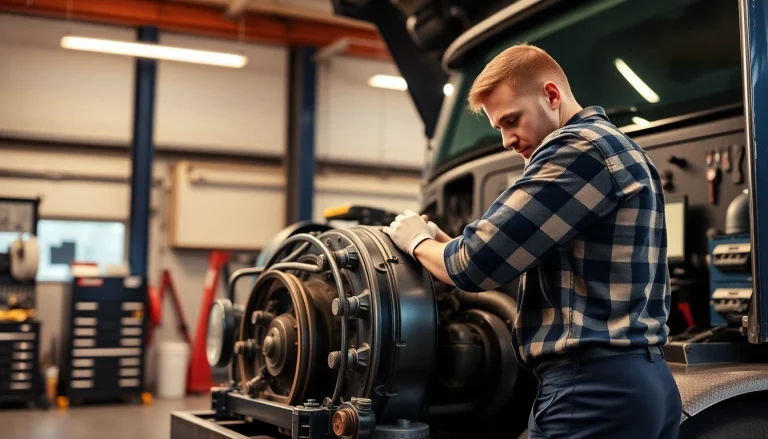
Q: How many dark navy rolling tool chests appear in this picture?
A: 2